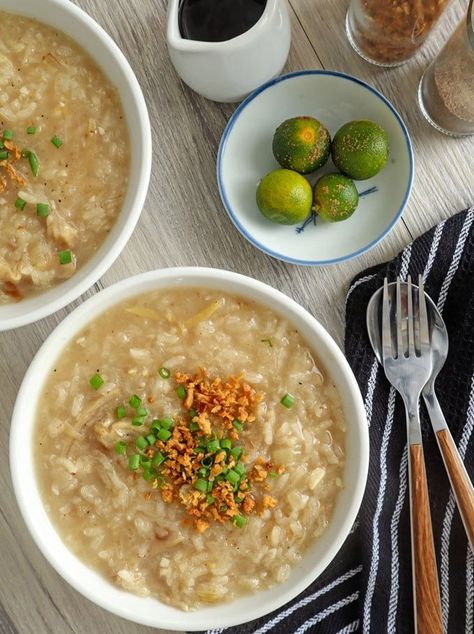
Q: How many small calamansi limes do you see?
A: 4